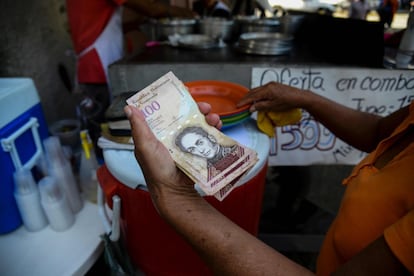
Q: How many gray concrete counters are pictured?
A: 1